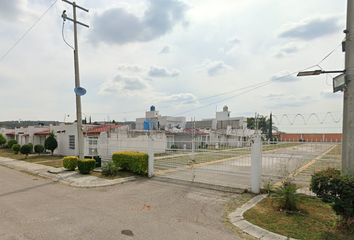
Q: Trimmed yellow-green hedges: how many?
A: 3